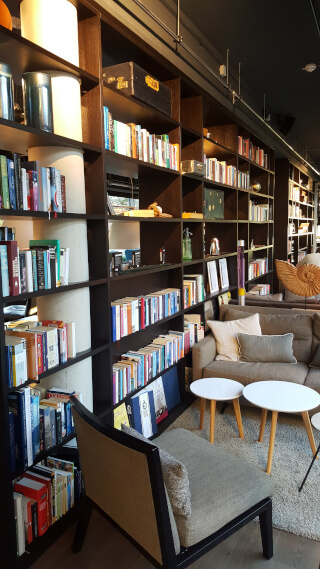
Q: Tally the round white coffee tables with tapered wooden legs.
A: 2